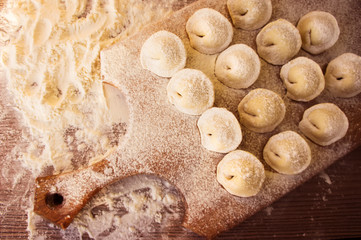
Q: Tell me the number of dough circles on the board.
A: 14